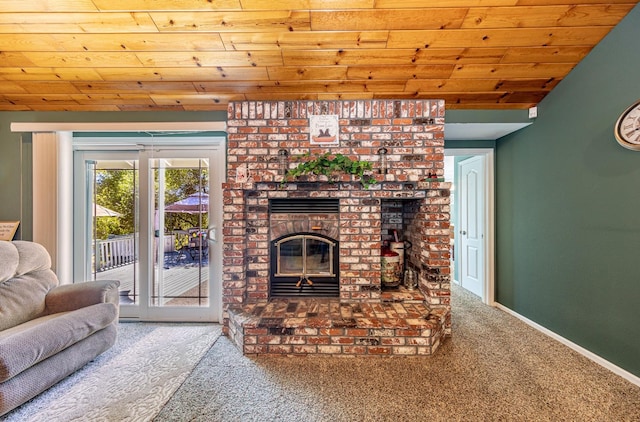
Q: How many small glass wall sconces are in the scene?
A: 2